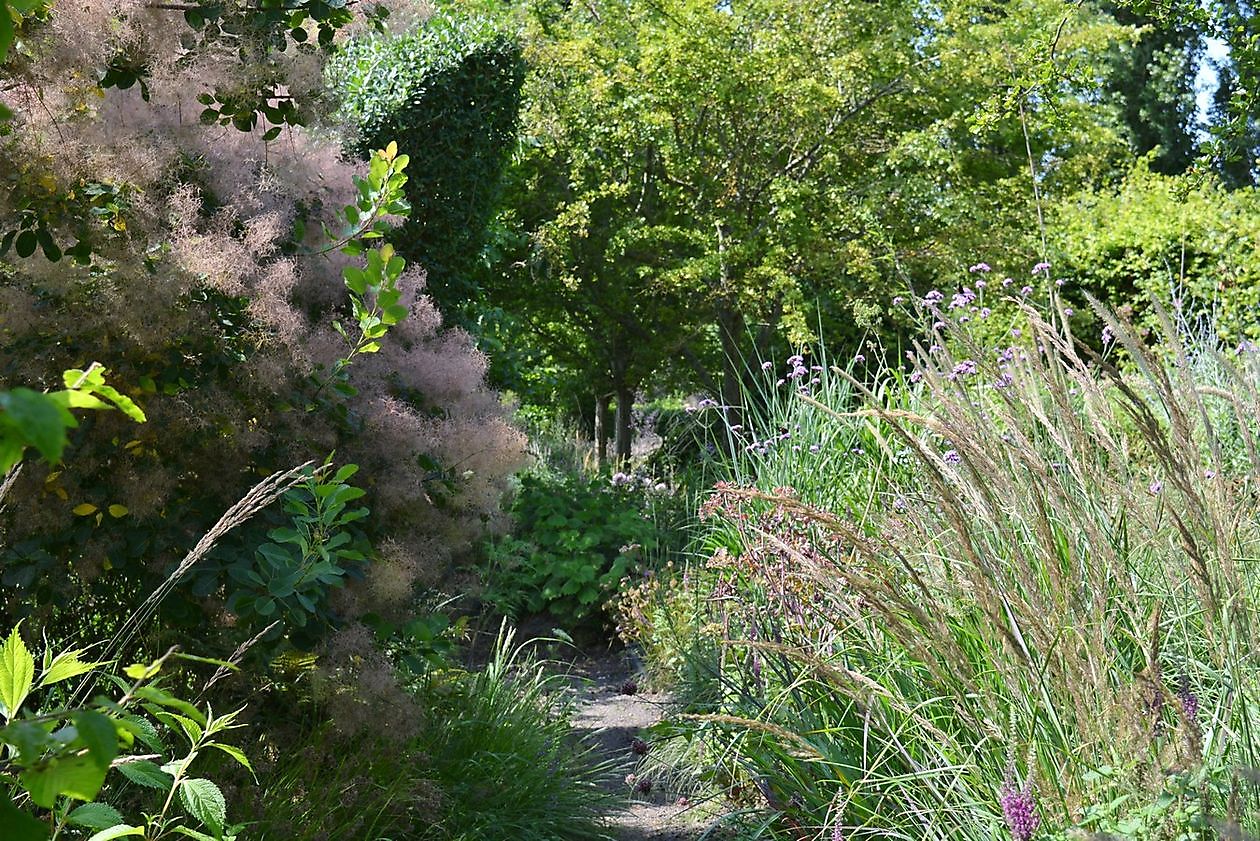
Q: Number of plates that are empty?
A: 0